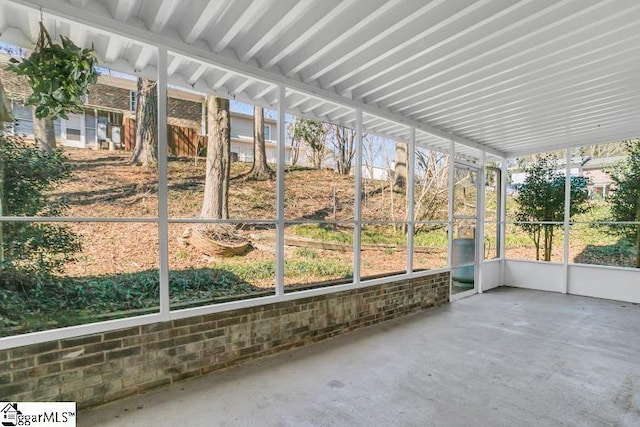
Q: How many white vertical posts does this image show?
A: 8